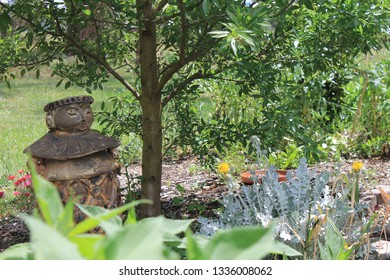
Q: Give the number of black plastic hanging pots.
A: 0